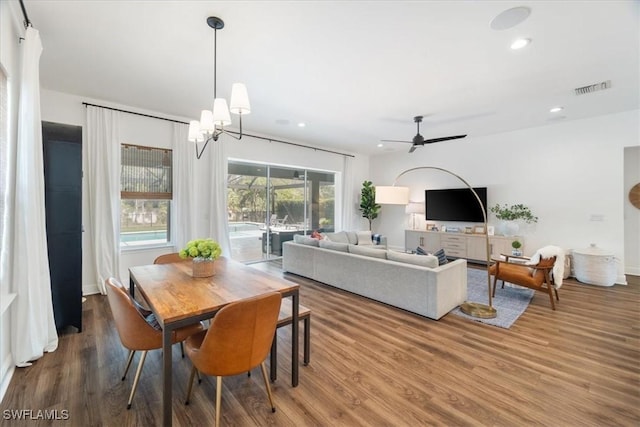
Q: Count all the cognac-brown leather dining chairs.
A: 3